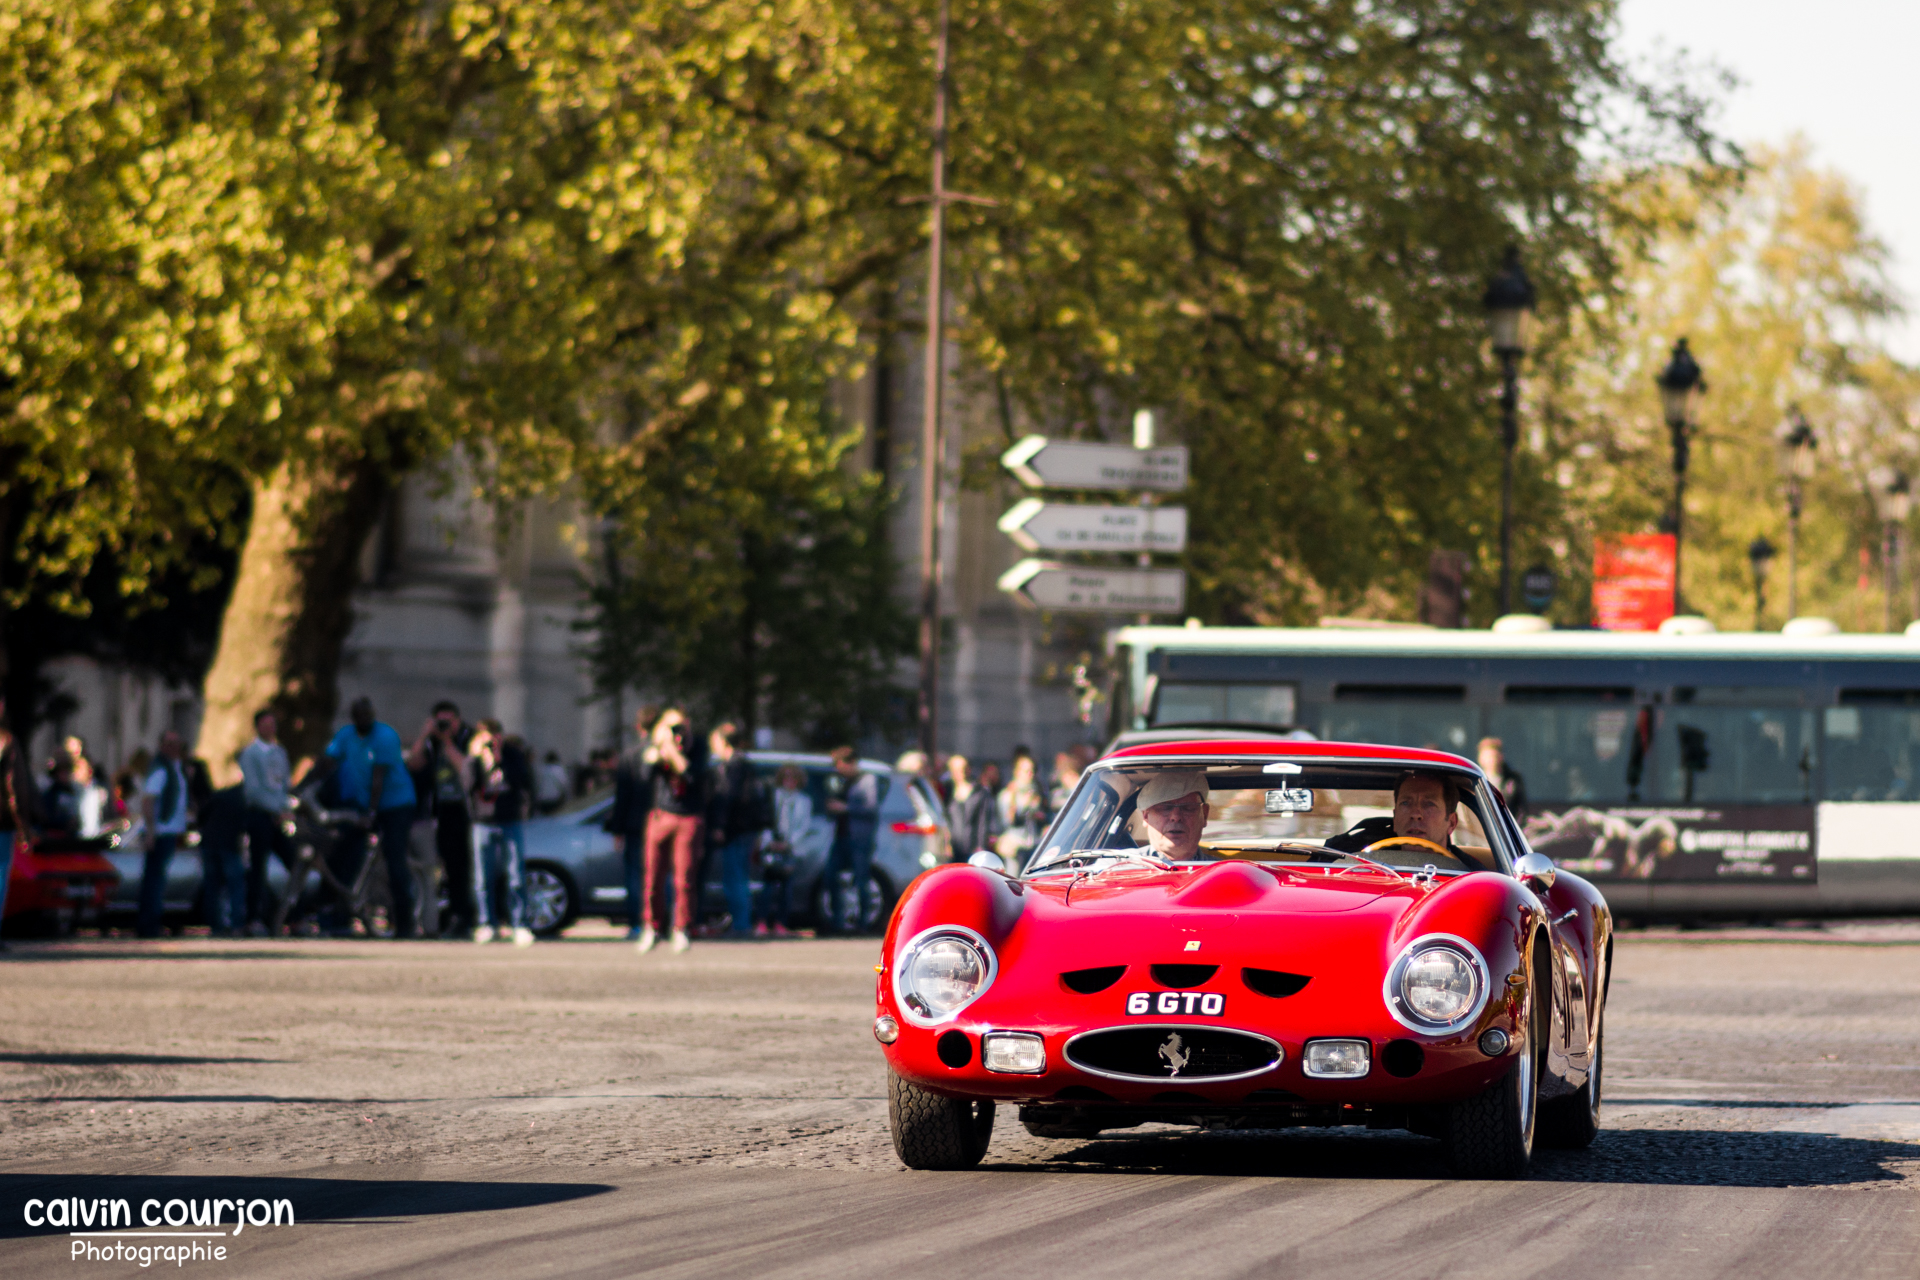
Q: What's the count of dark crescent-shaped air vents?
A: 3